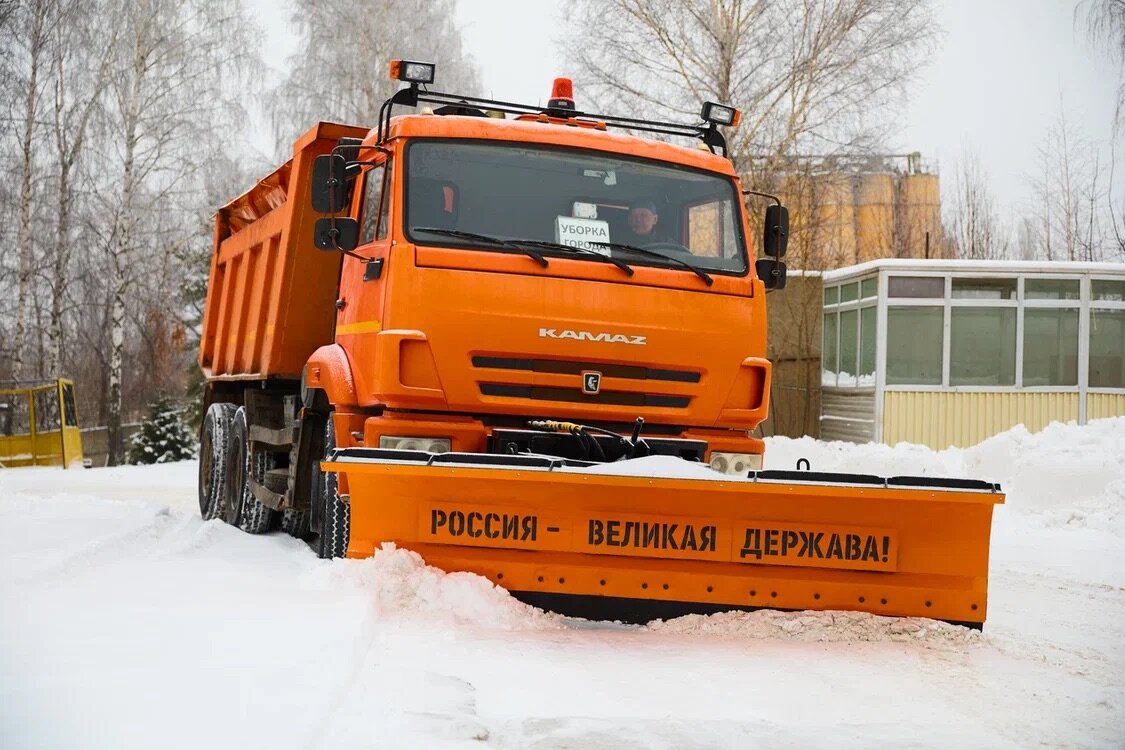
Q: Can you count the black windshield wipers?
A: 3